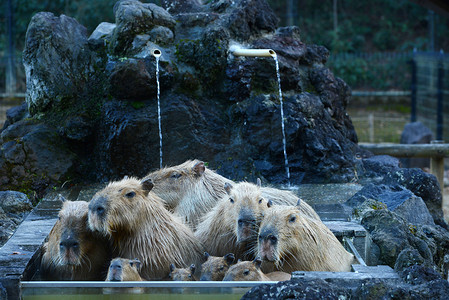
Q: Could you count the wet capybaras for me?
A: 9